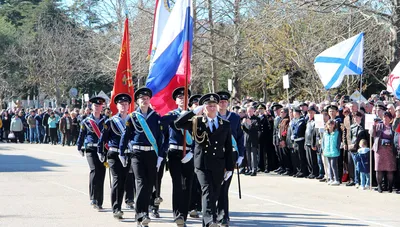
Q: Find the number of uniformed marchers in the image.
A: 7